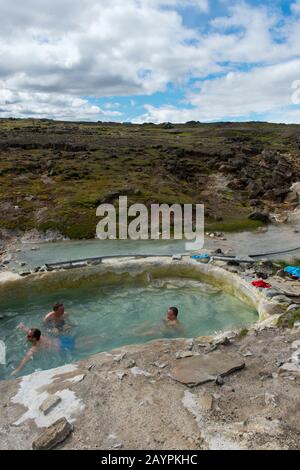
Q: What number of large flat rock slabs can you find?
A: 1